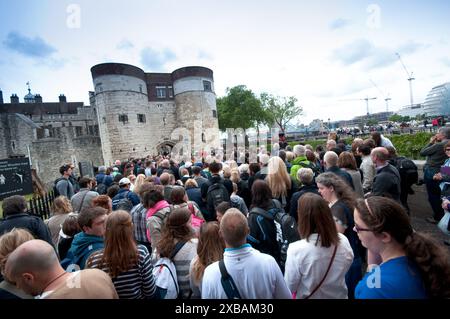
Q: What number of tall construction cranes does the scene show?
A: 3